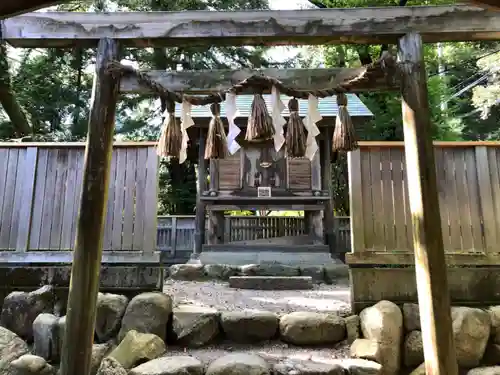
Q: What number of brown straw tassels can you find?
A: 5